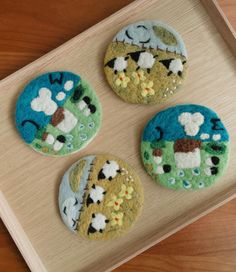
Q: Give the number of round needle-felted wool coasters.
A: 4